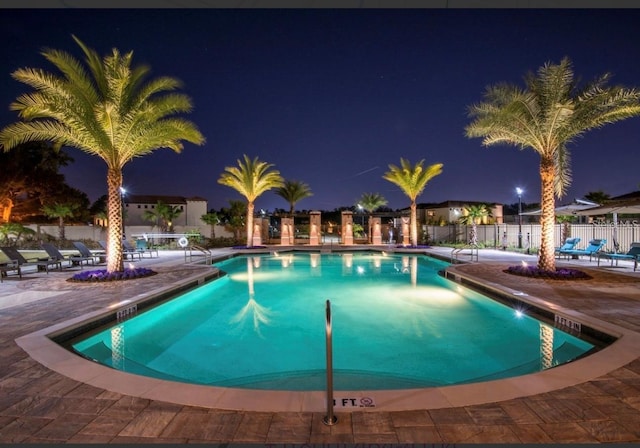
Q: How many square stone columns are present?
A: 6